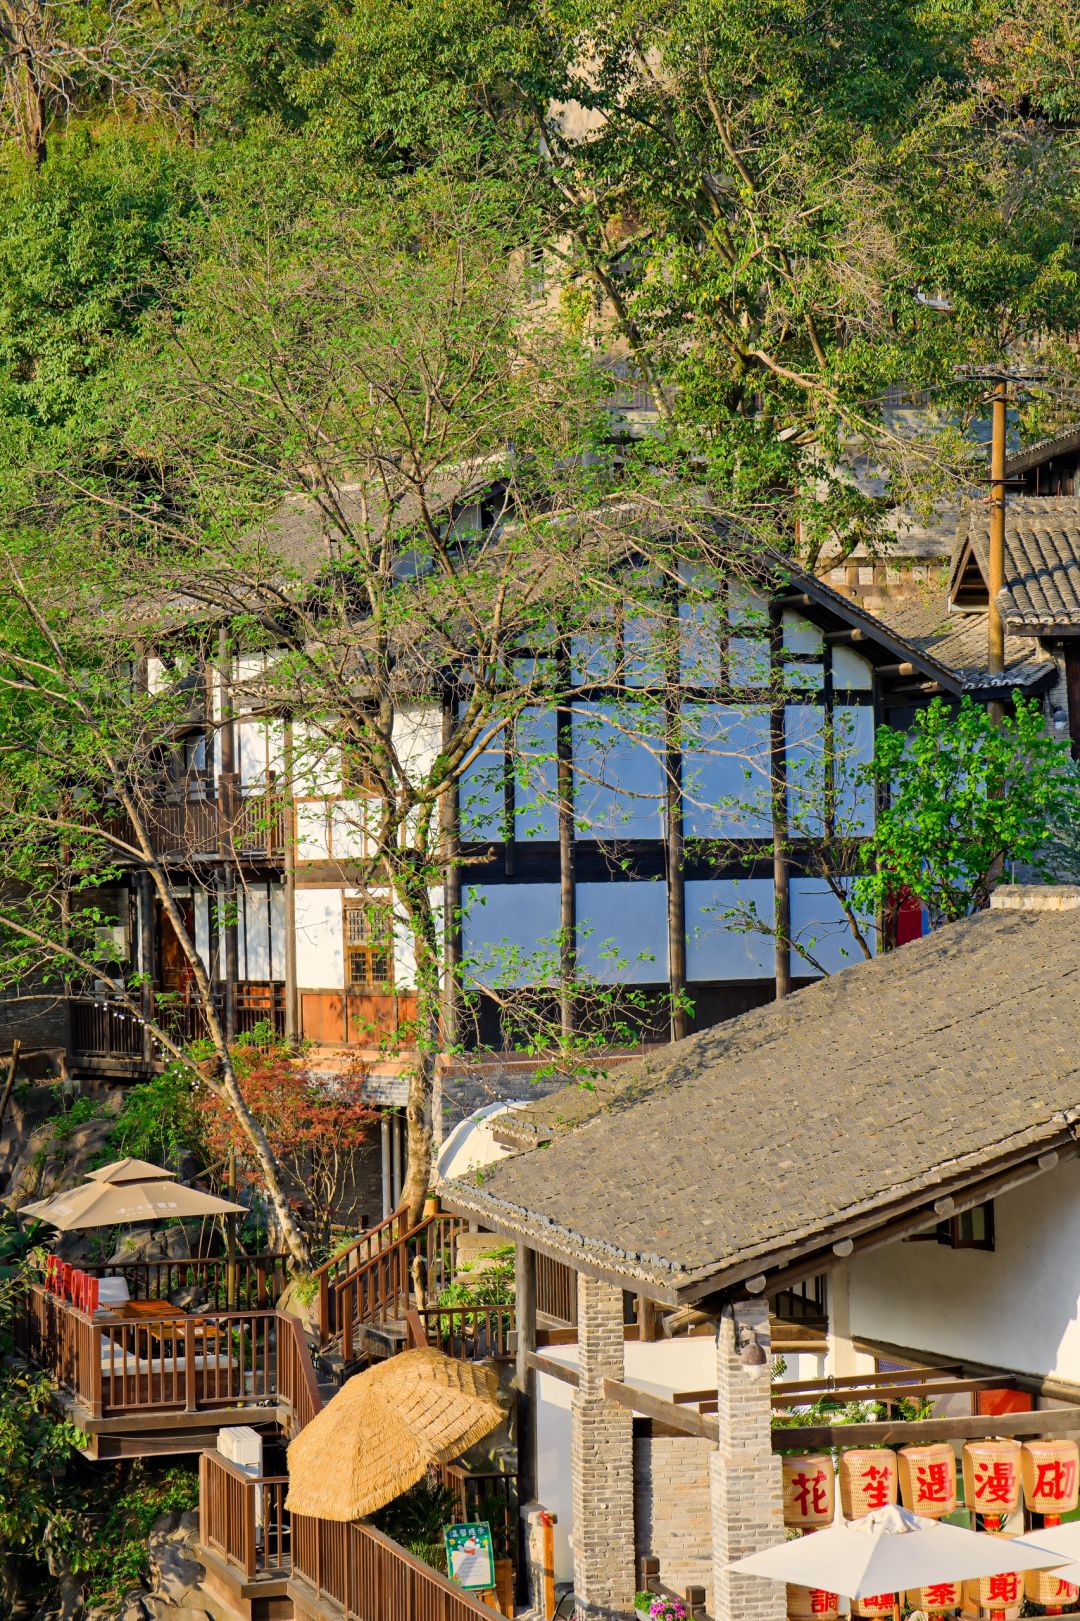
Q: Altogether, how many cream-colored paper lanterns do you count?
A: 10